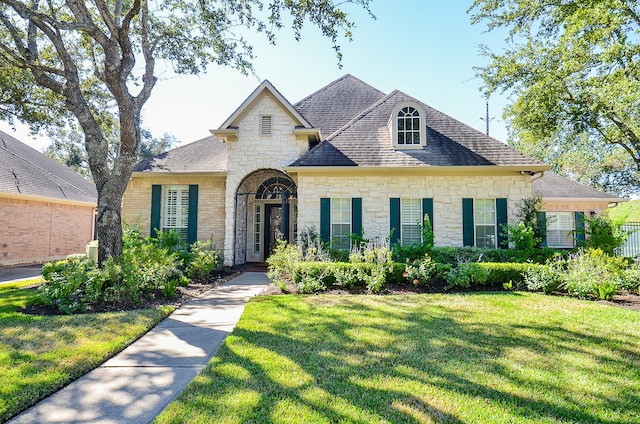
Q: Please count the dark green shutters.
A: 10